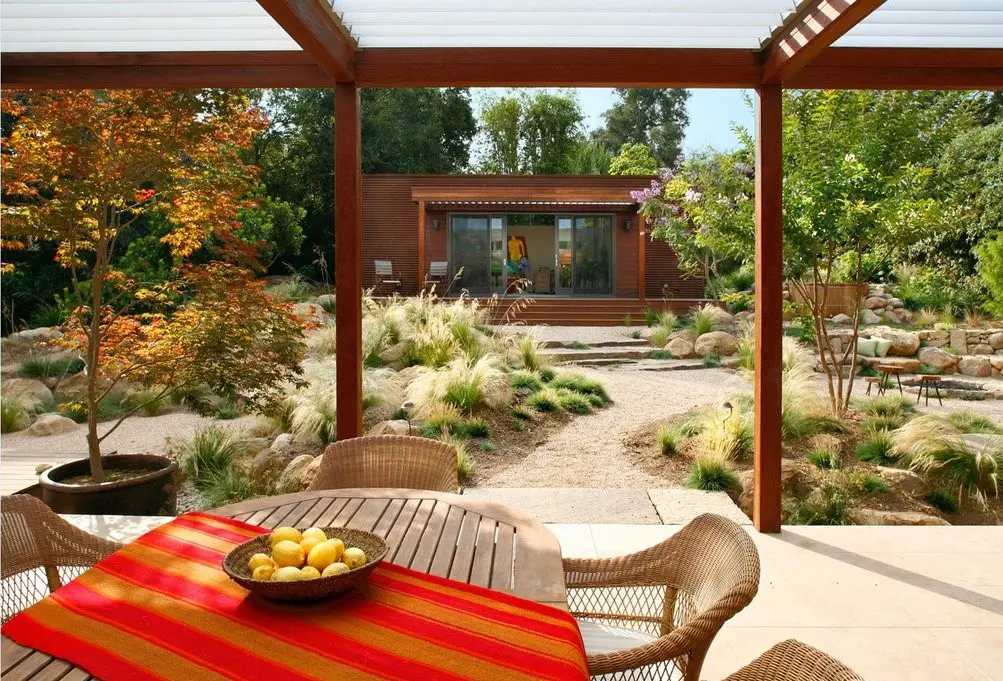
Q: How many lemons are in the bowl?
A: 12